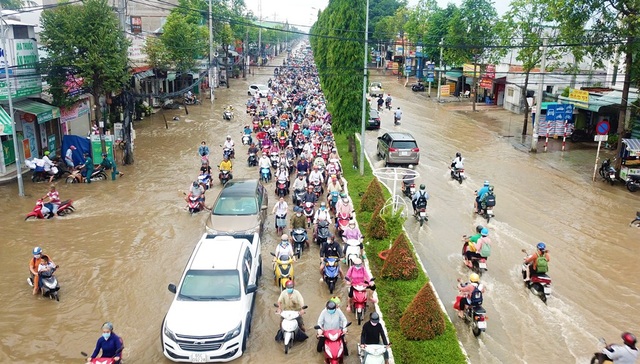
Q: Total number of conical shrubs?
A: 4